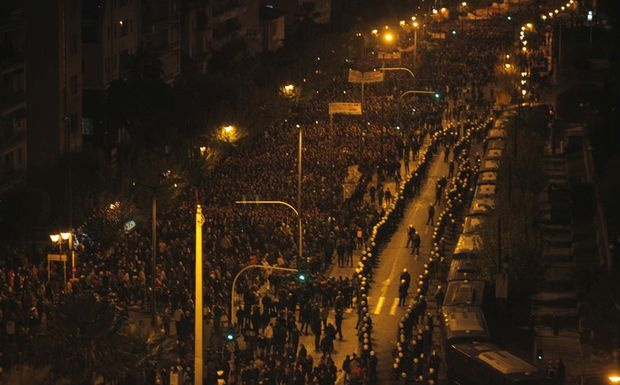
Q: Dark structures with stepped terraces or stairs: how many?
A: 1